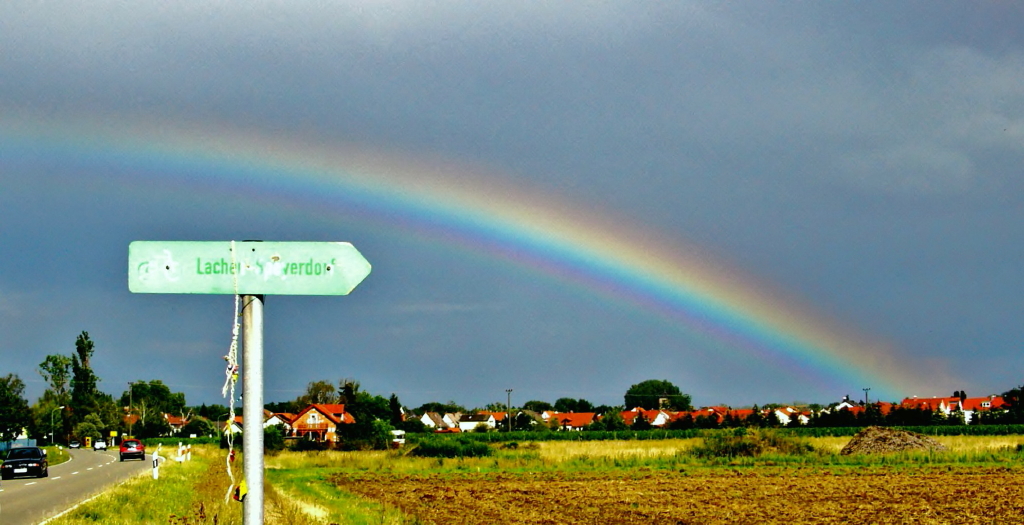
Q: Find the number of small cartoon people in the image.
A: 0